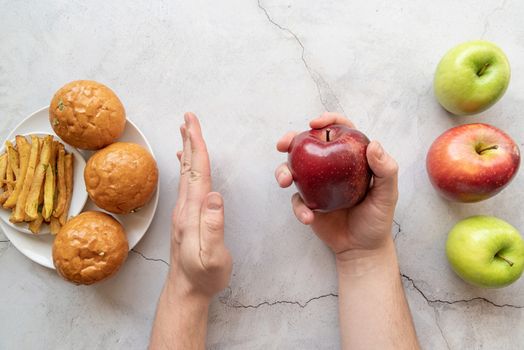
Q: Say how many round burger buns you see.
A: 3